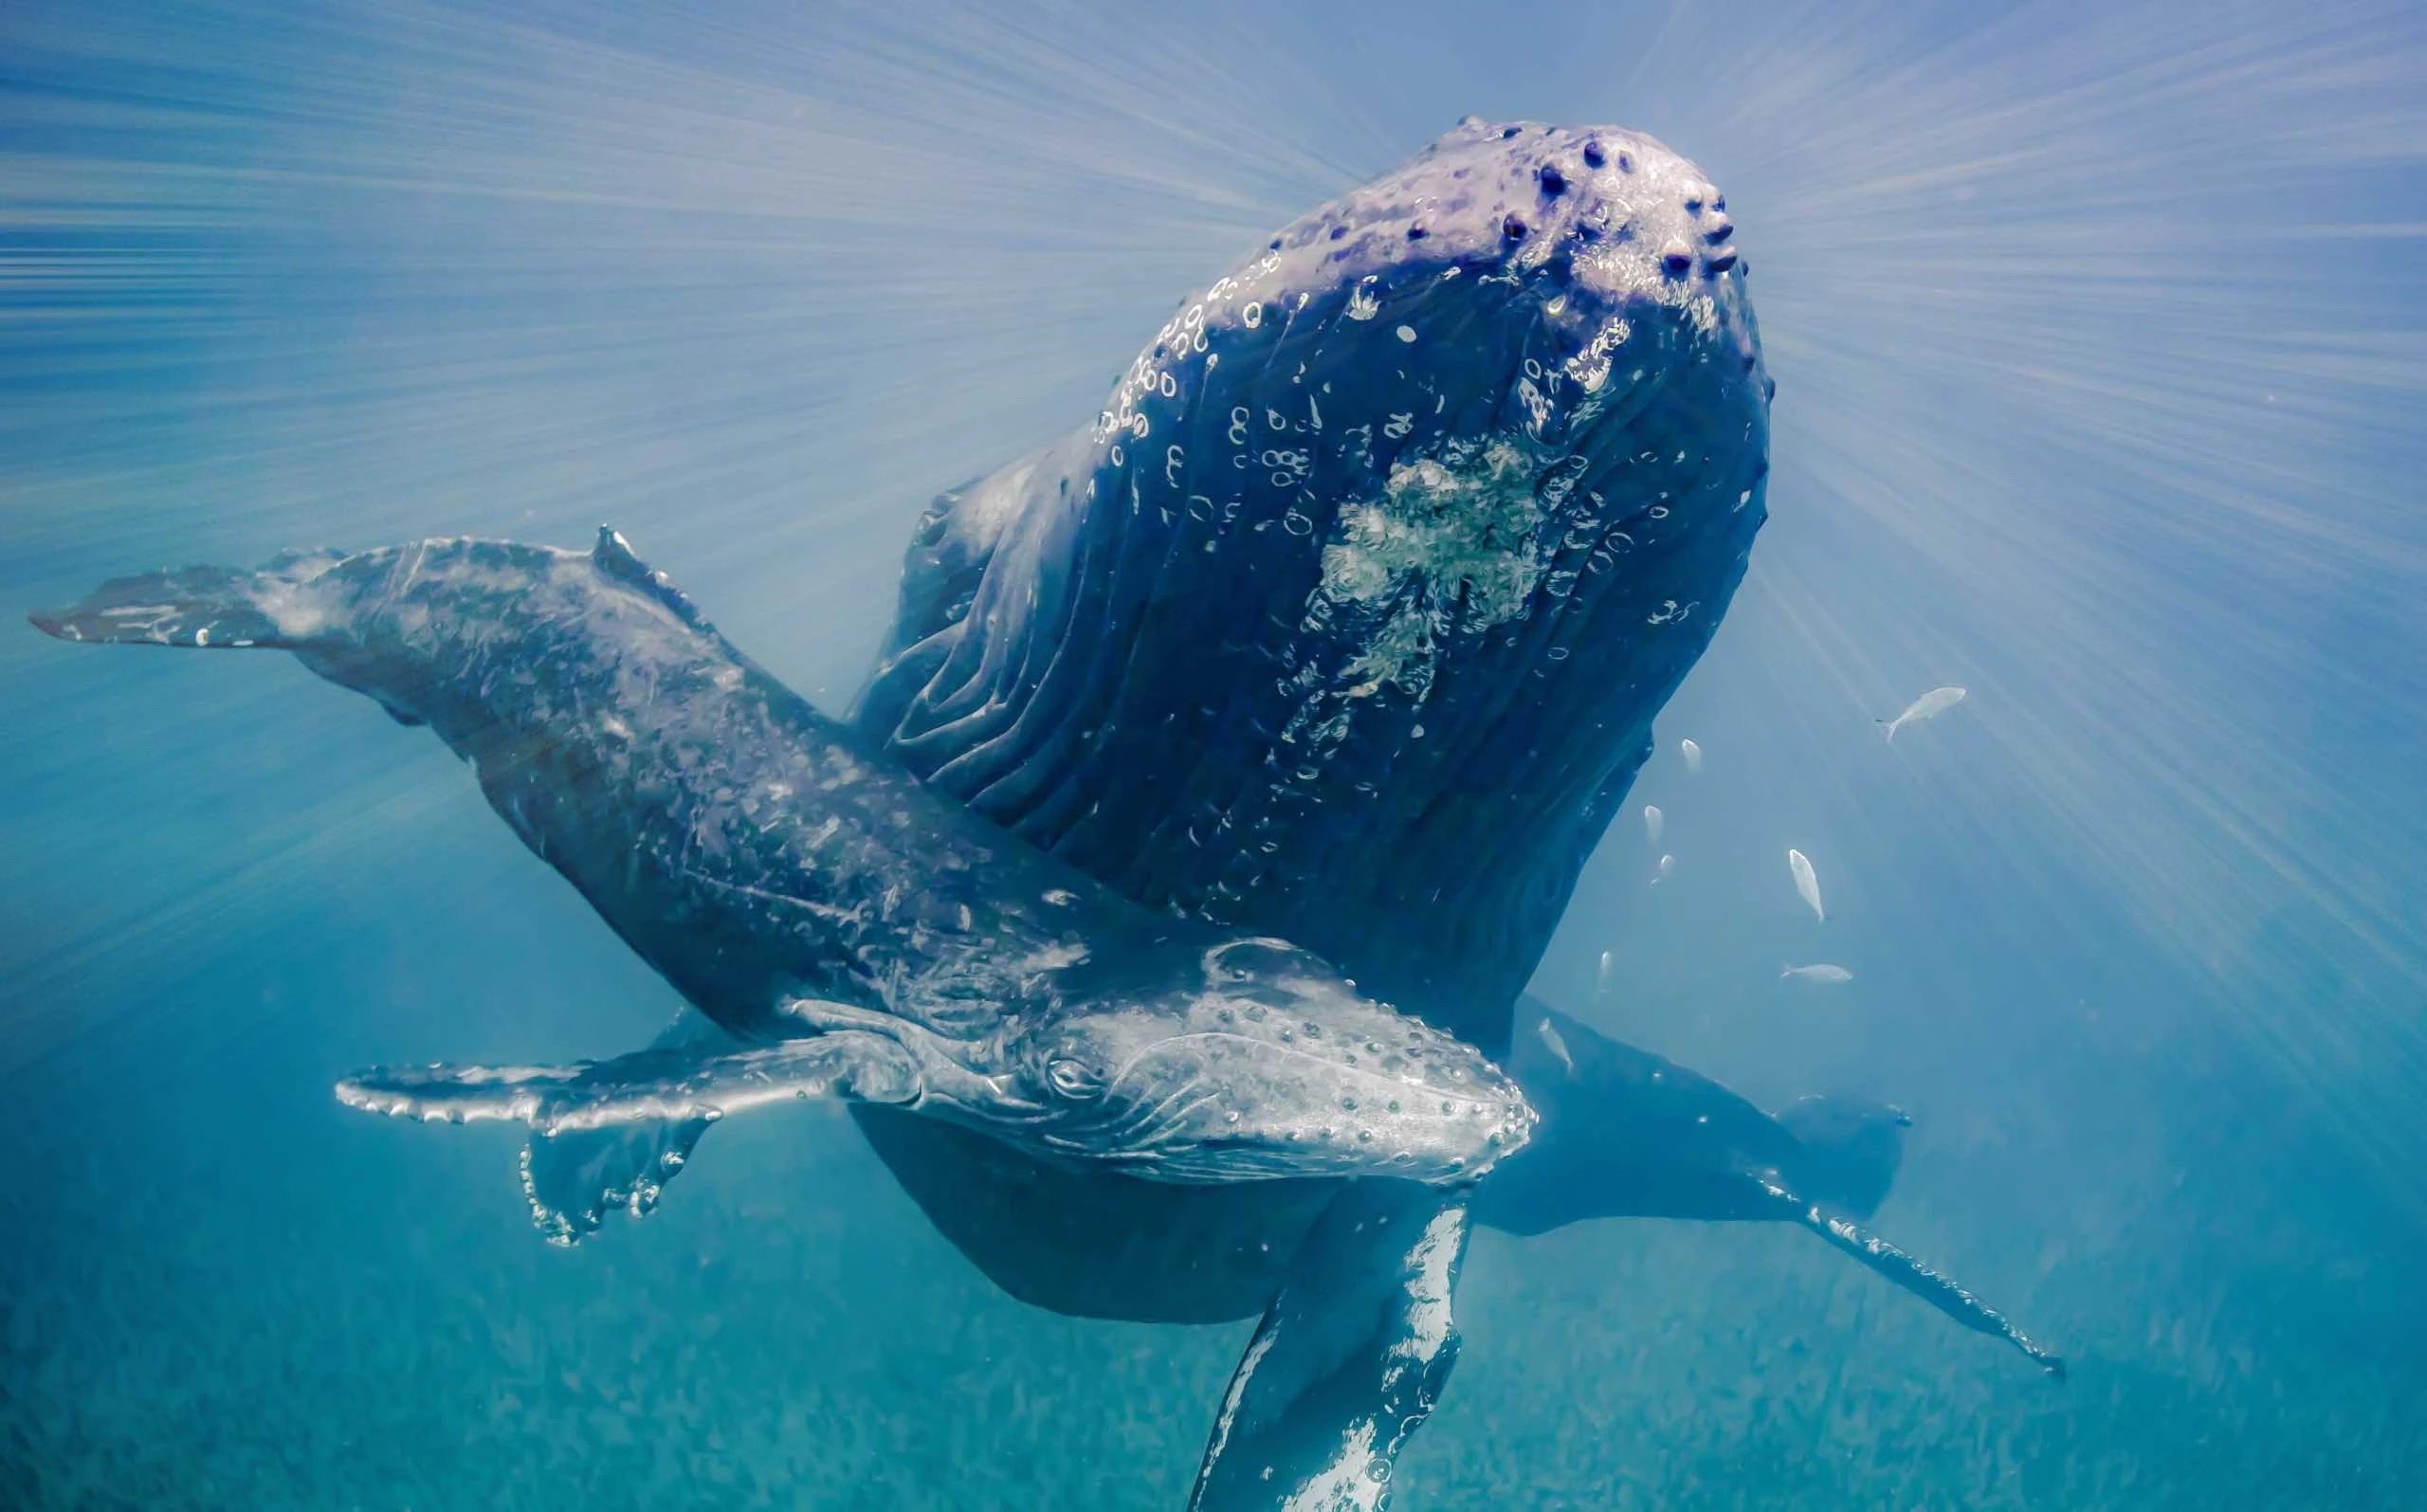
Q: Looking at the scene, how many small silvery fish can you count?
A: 8